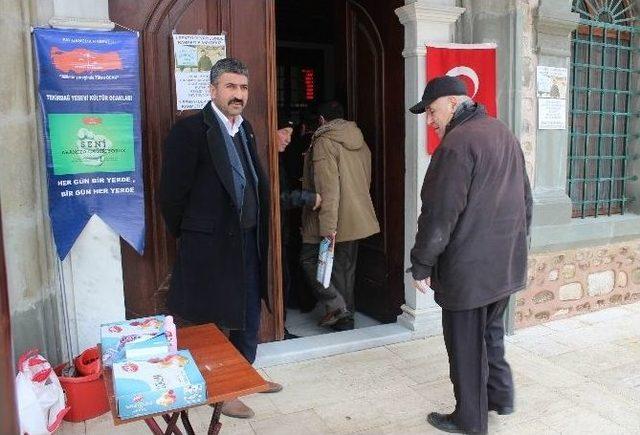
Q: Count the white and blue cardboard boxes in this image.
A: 2